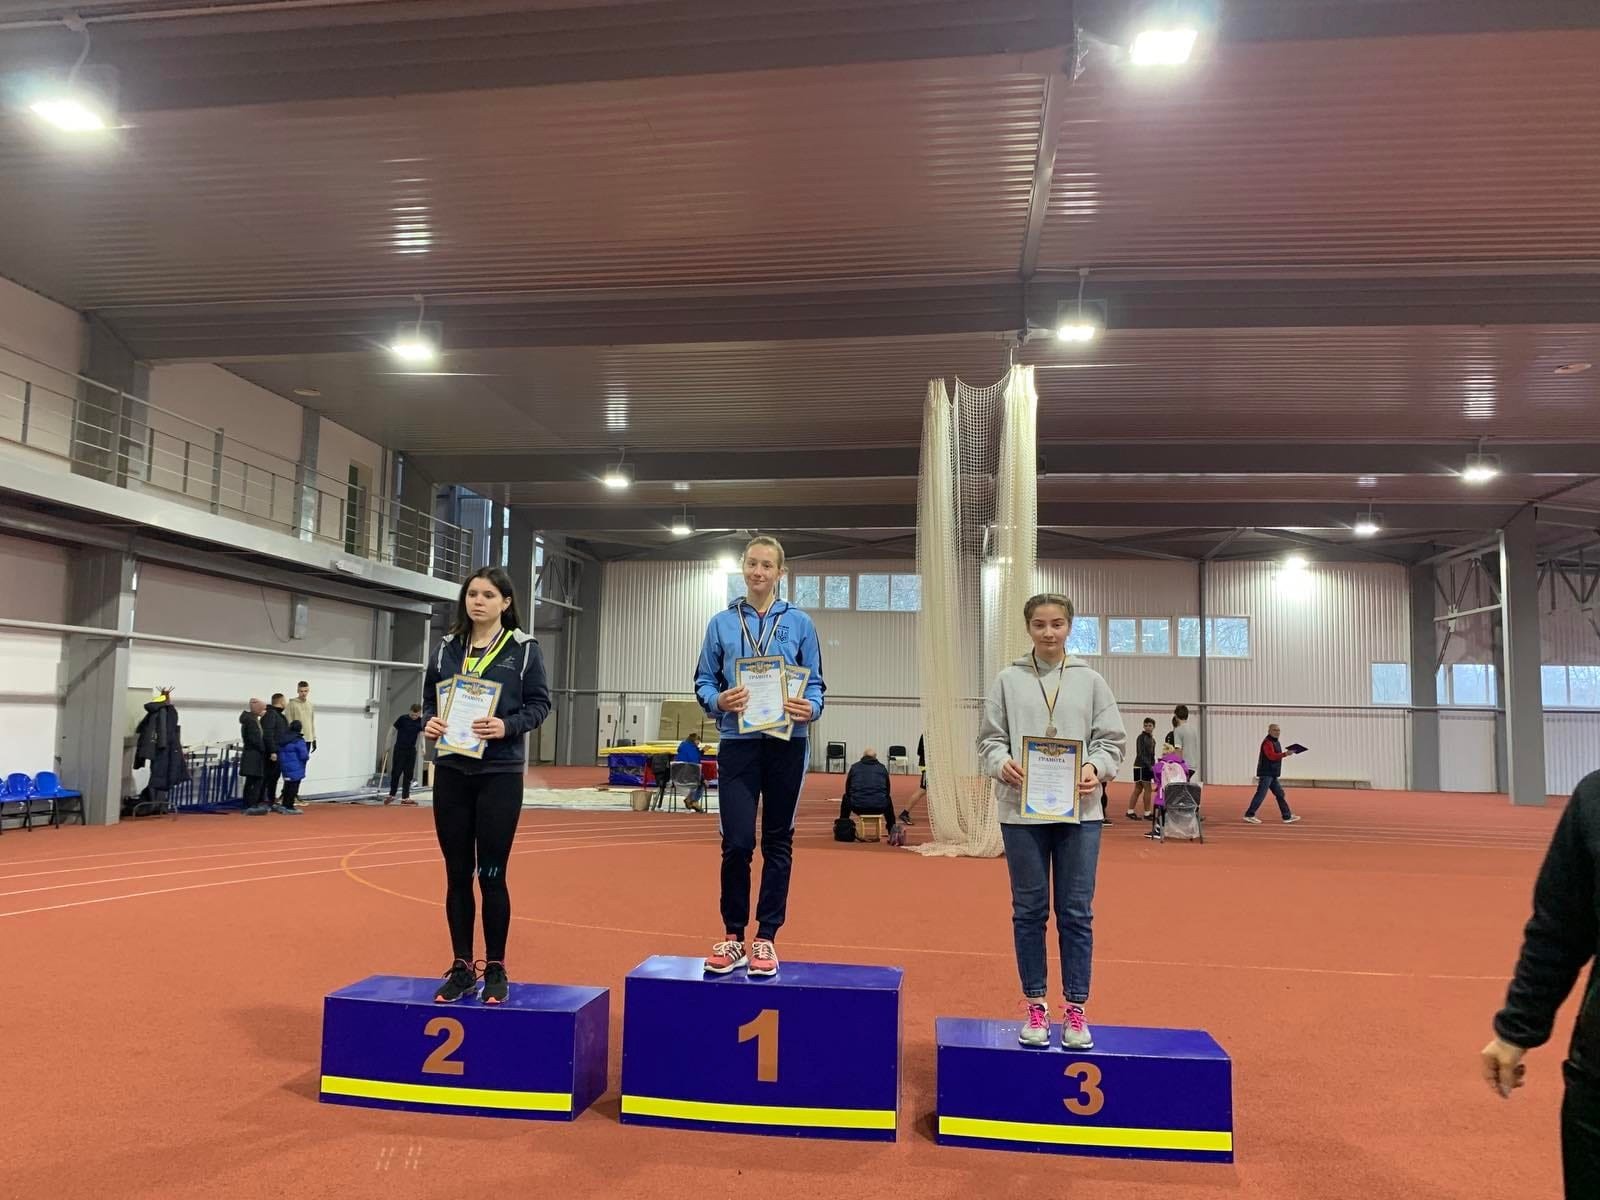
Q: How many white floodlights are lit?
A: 10